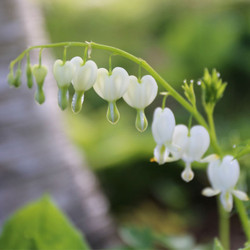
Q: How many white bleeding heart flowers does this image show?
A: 7